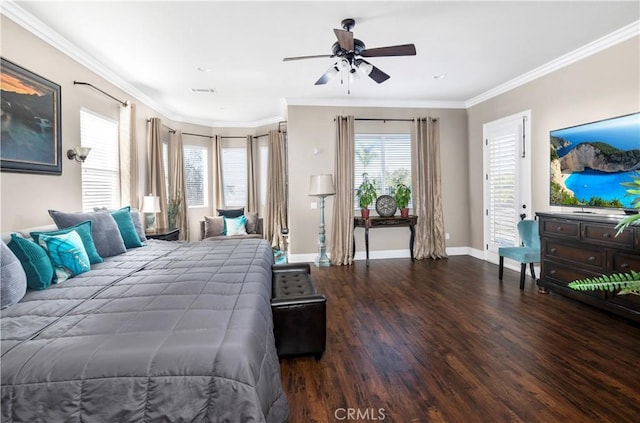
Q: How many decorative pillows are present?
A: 11